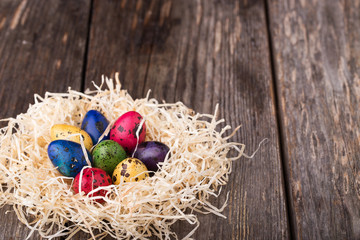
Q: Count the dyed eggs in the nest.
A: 8